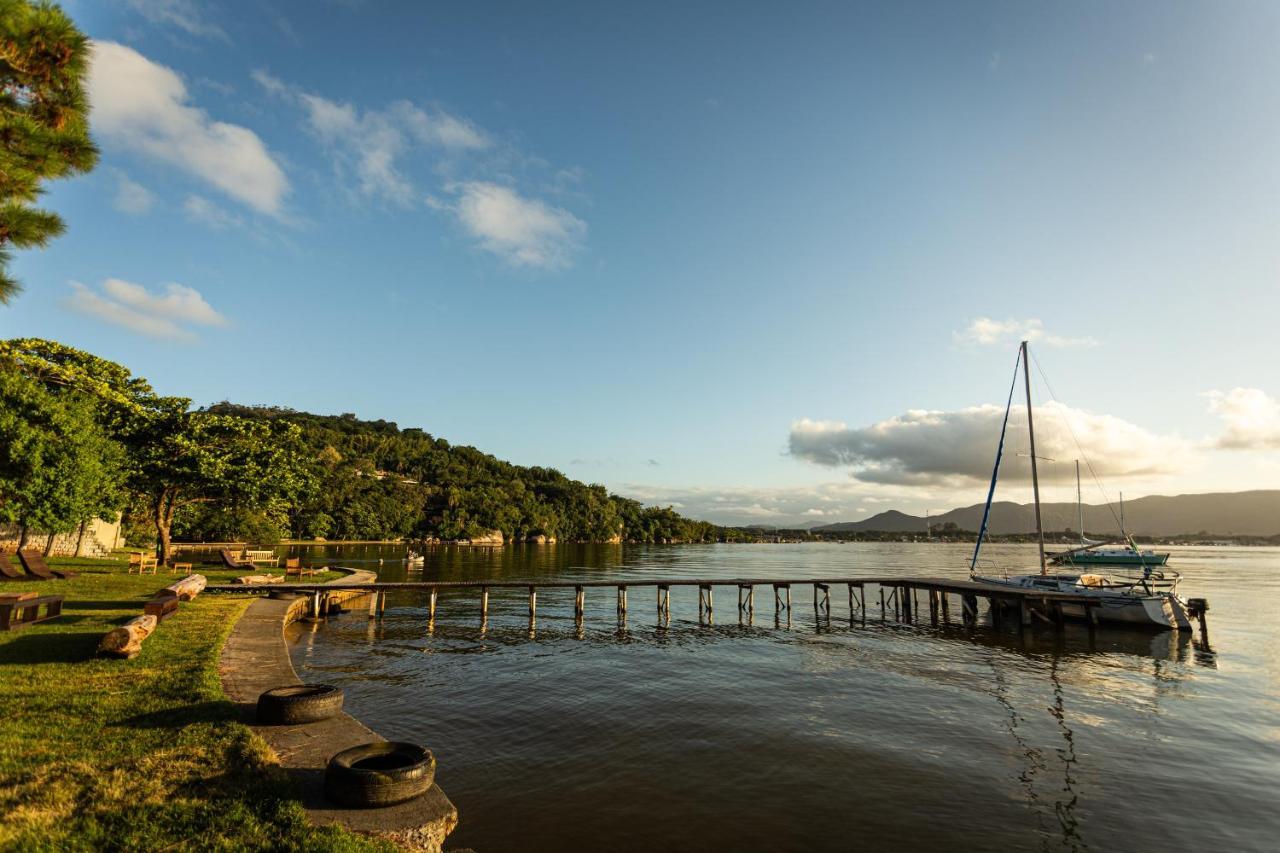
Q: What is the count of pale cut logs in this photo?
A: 3